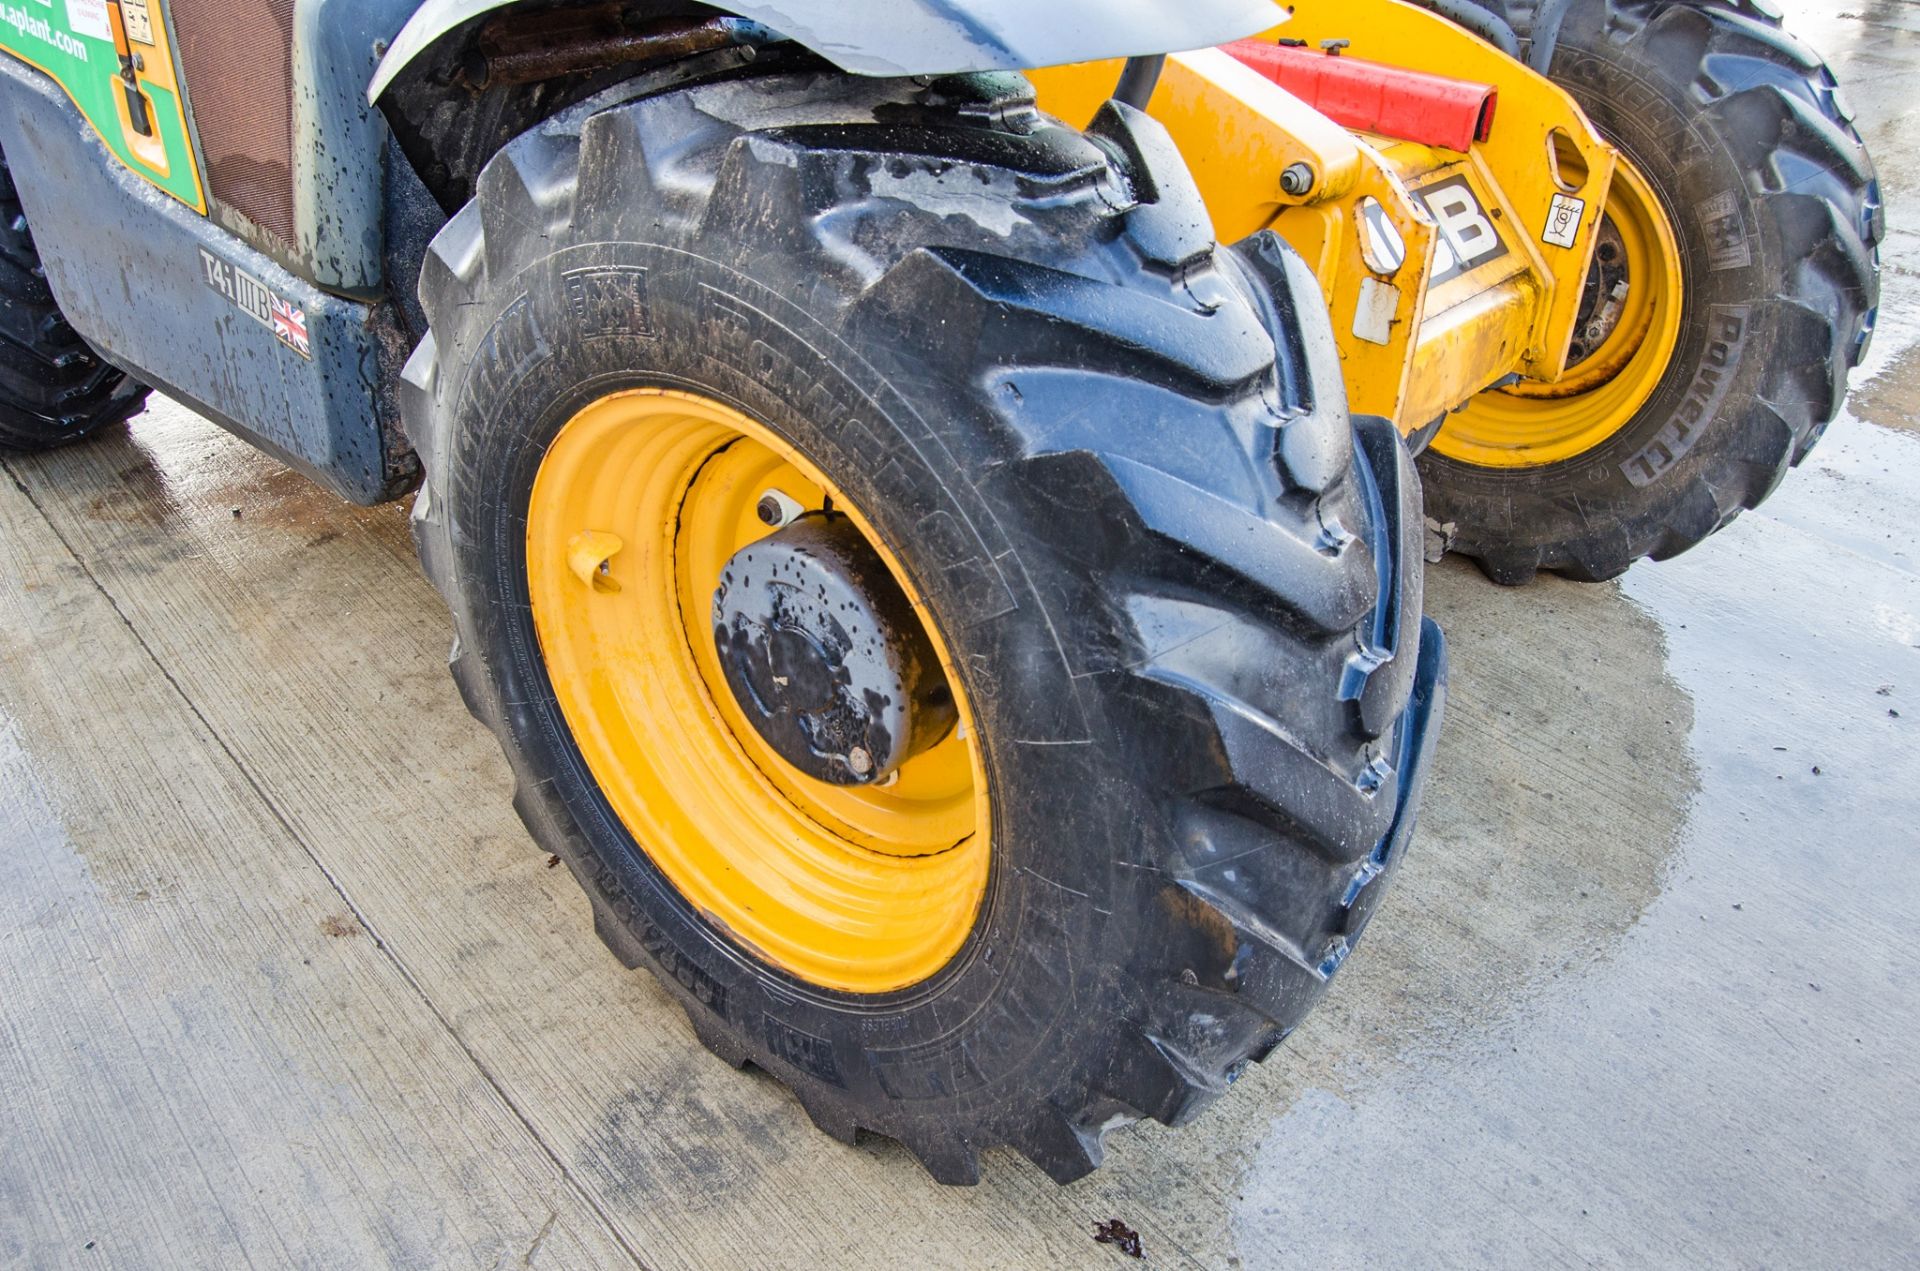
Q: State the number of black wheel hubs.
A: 1